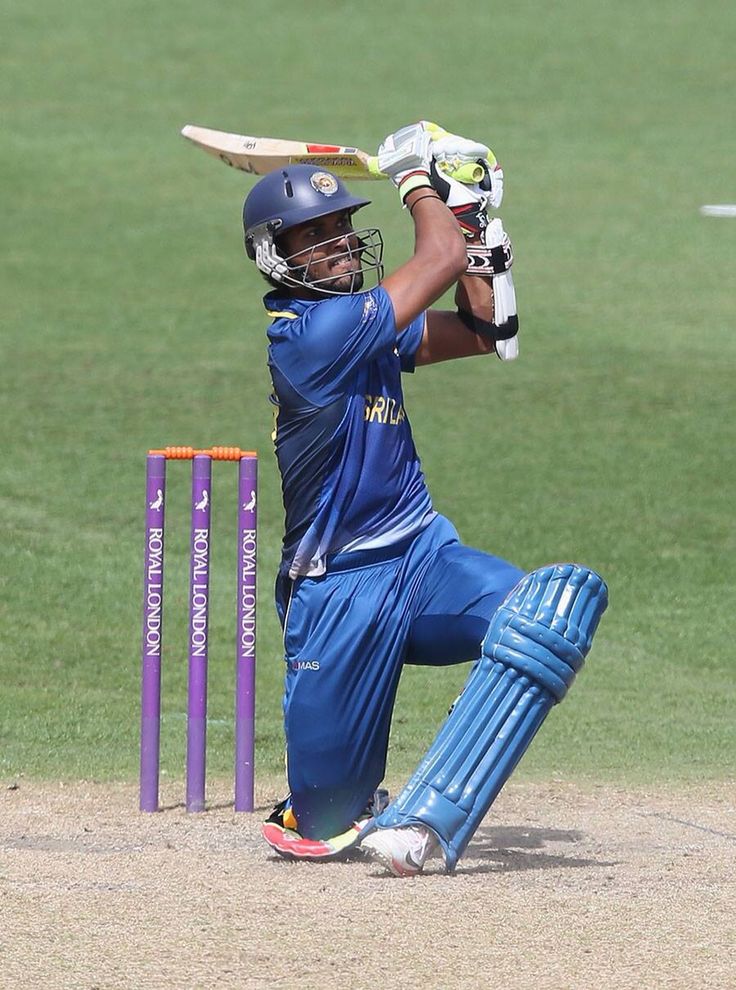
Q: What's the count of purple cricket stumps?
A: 3